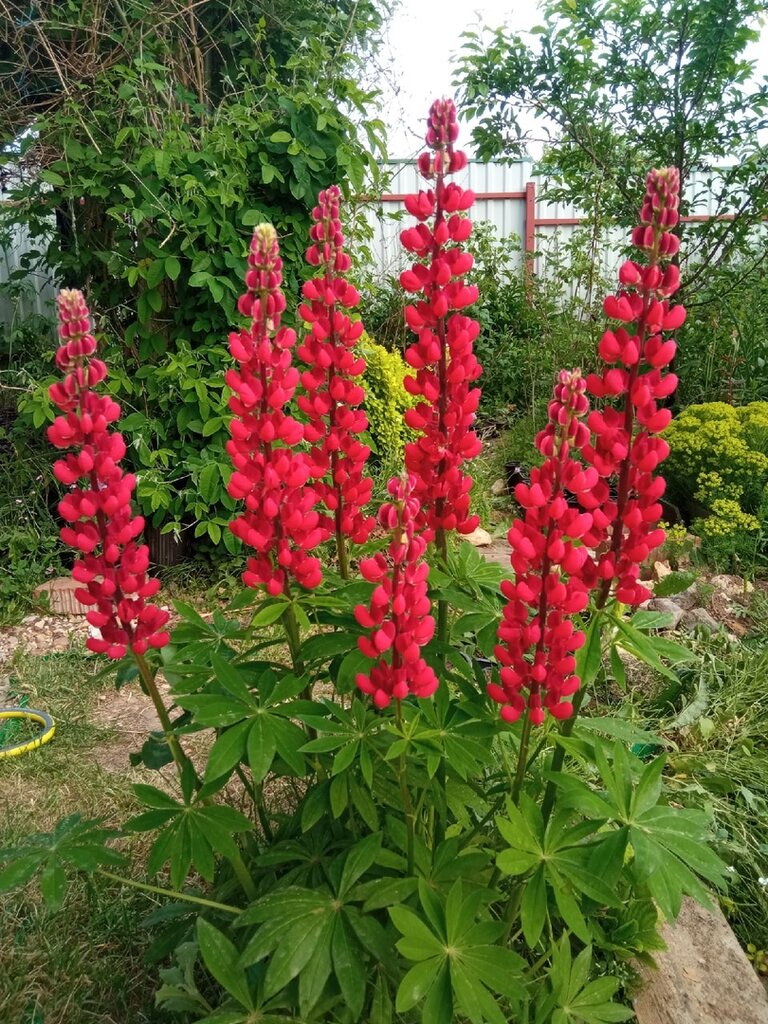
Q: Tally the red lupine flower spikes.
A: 7